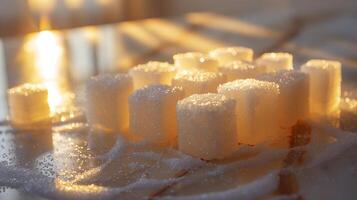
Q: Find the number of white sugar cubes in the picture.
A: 13